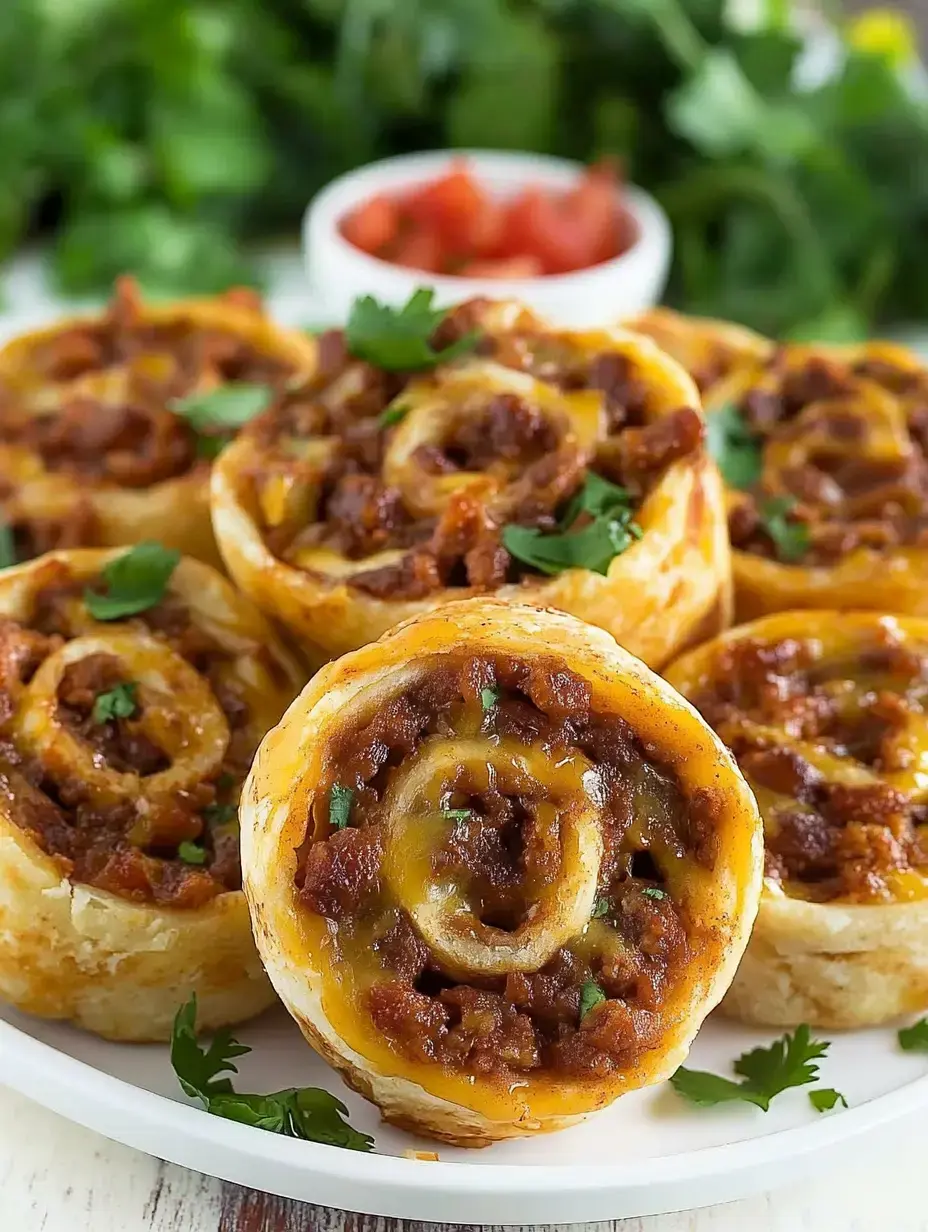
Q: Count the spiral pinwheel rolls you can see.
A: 7